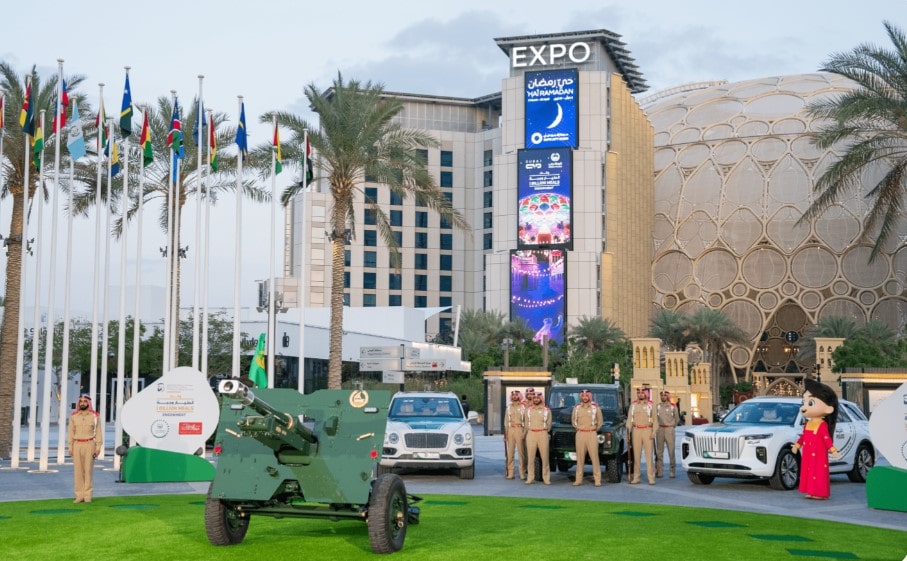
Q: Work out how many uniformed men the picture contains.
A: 7